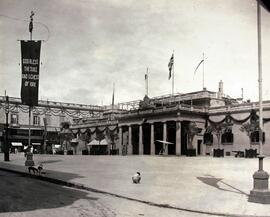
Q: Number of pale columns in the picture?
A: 6